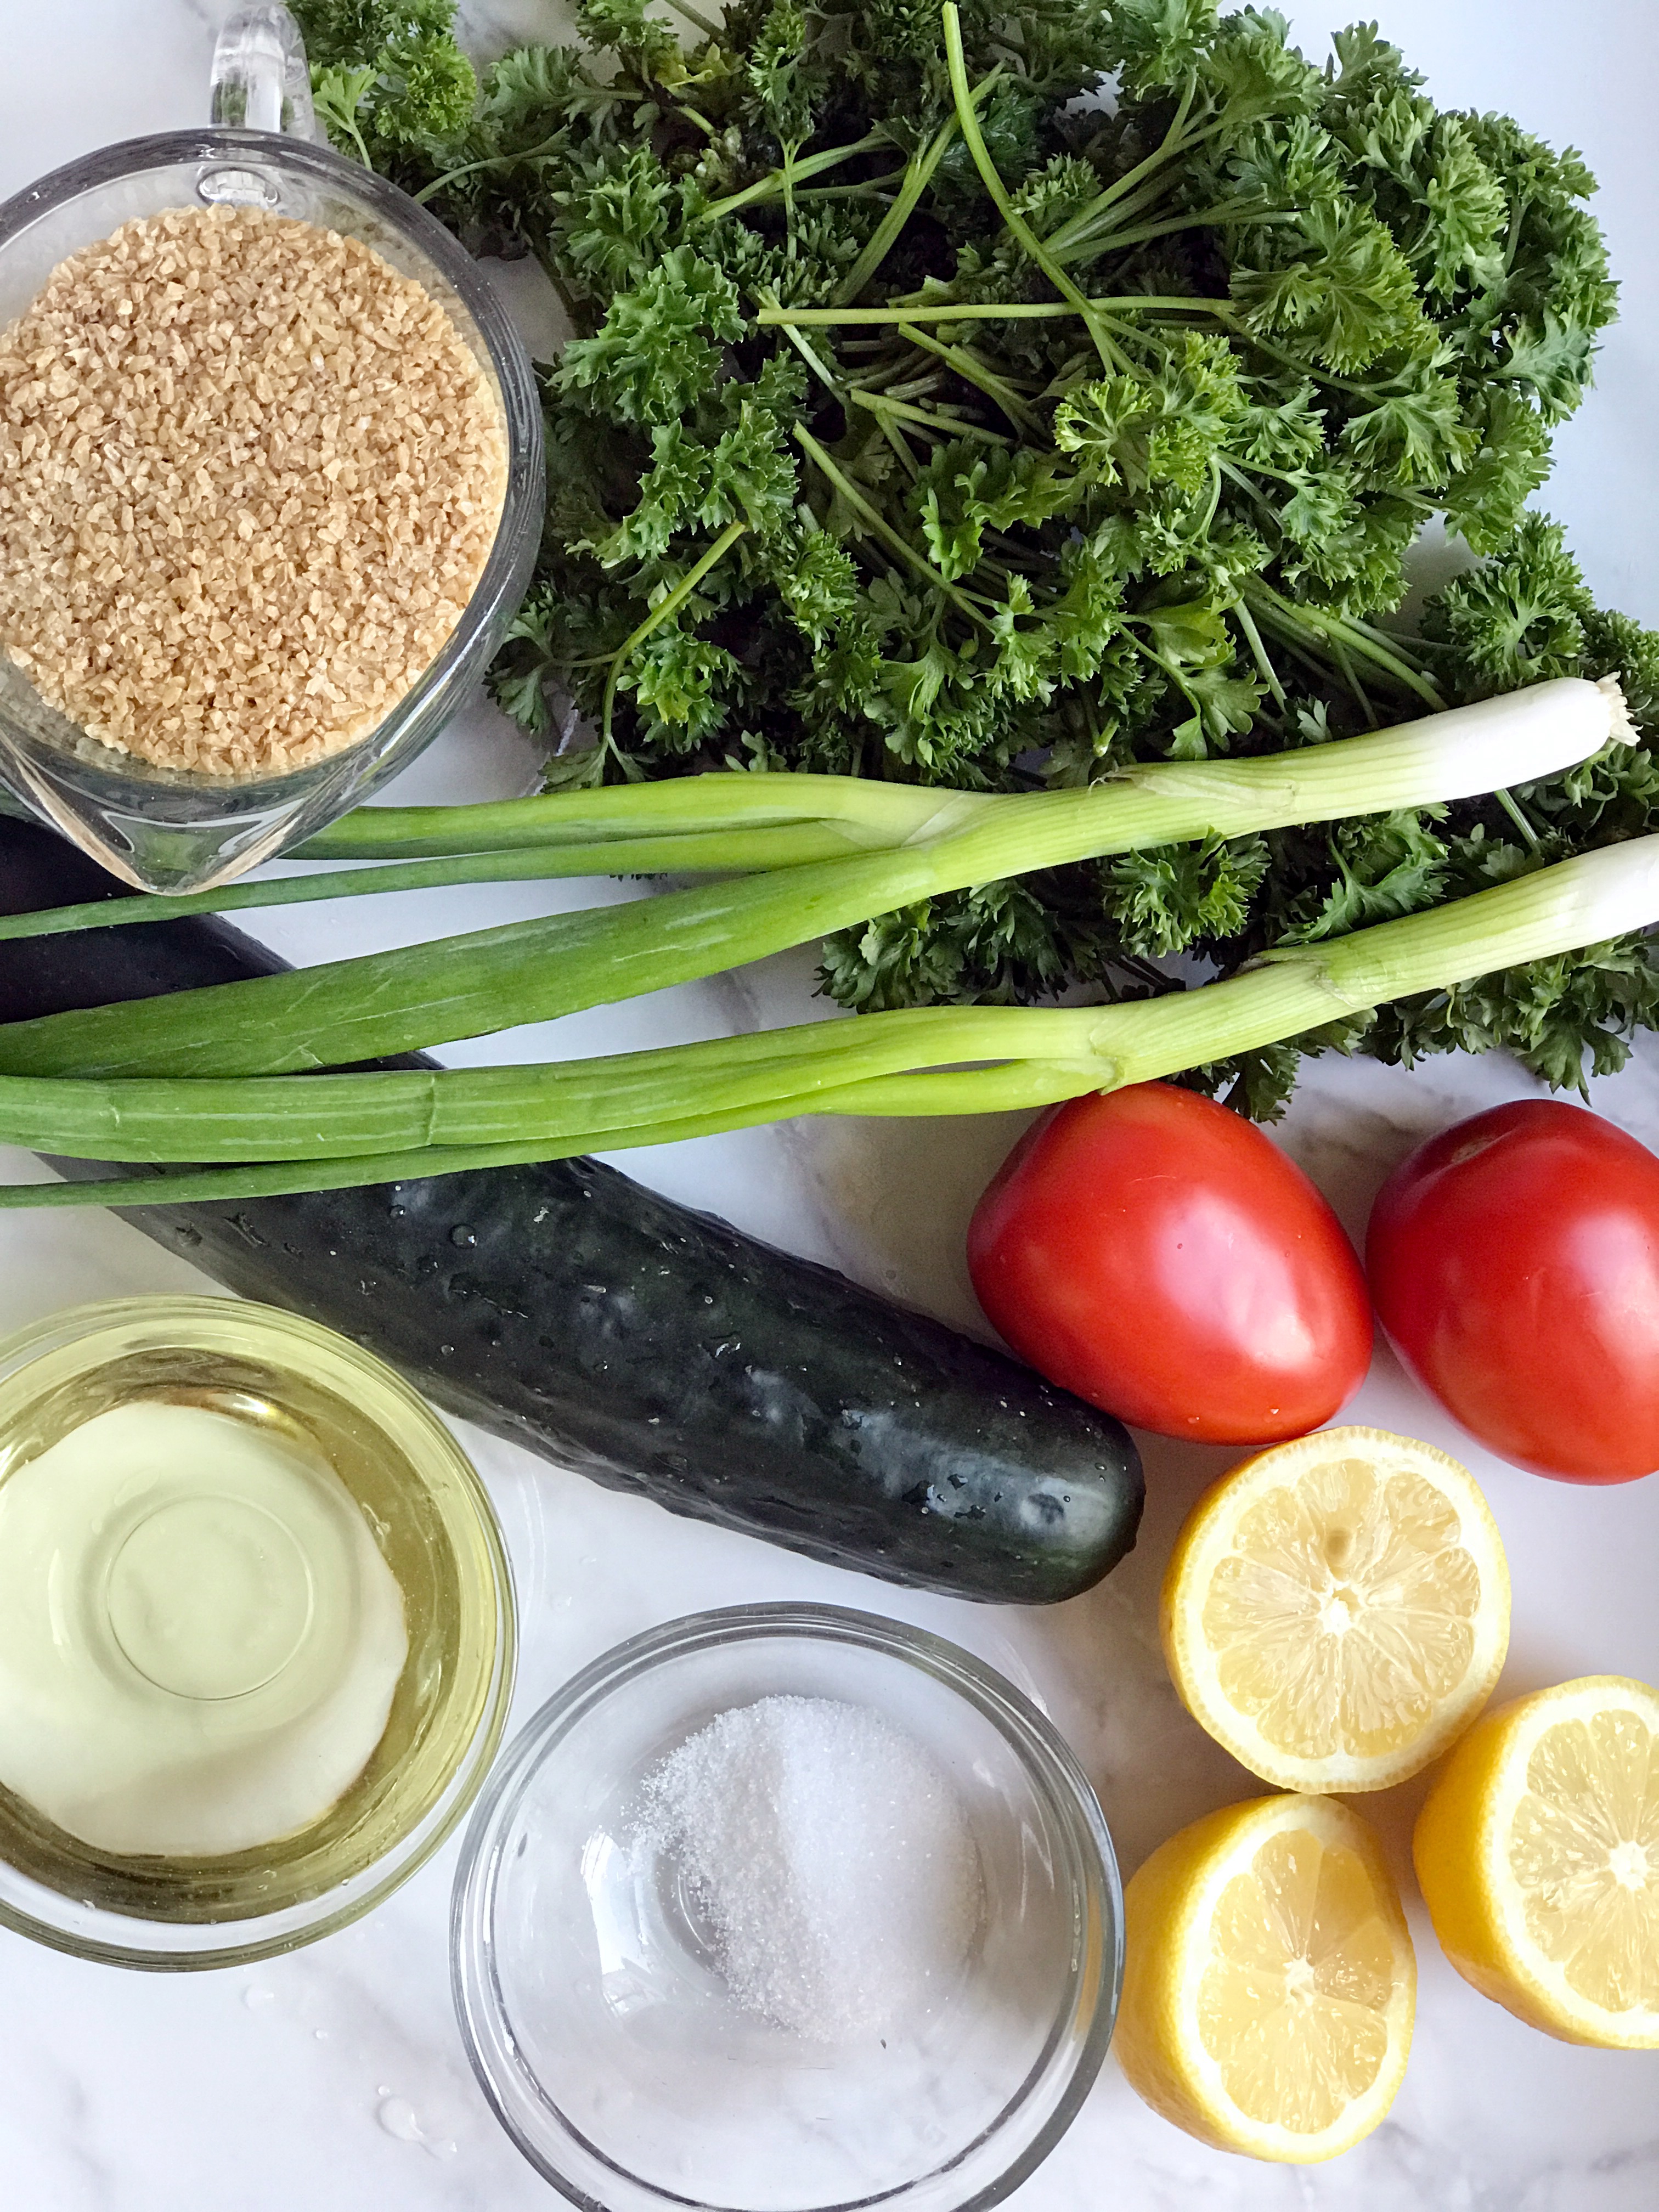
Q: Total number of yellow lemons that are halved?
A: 3